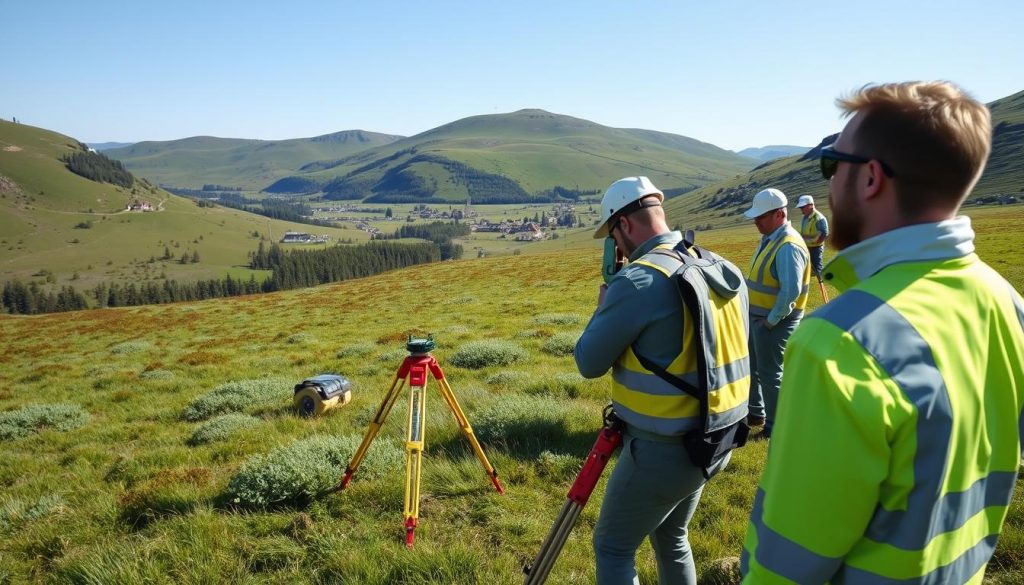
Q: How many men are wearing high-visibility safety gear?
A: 4